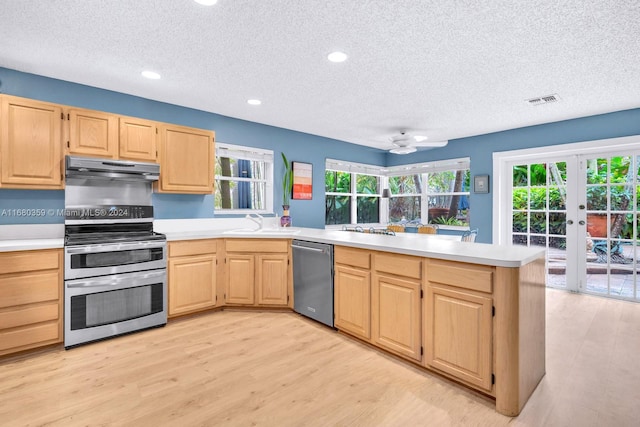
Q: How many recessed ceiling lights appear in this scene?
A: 4